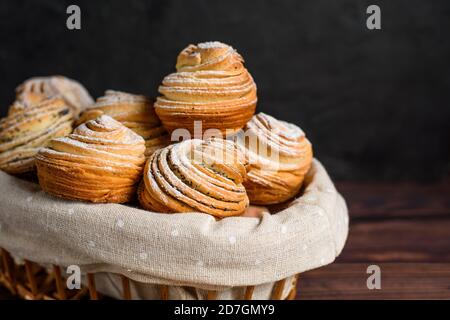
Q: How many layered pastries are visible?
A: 7